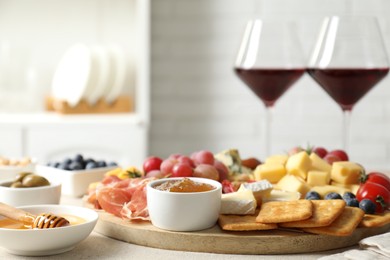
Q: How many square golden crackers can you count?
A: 5